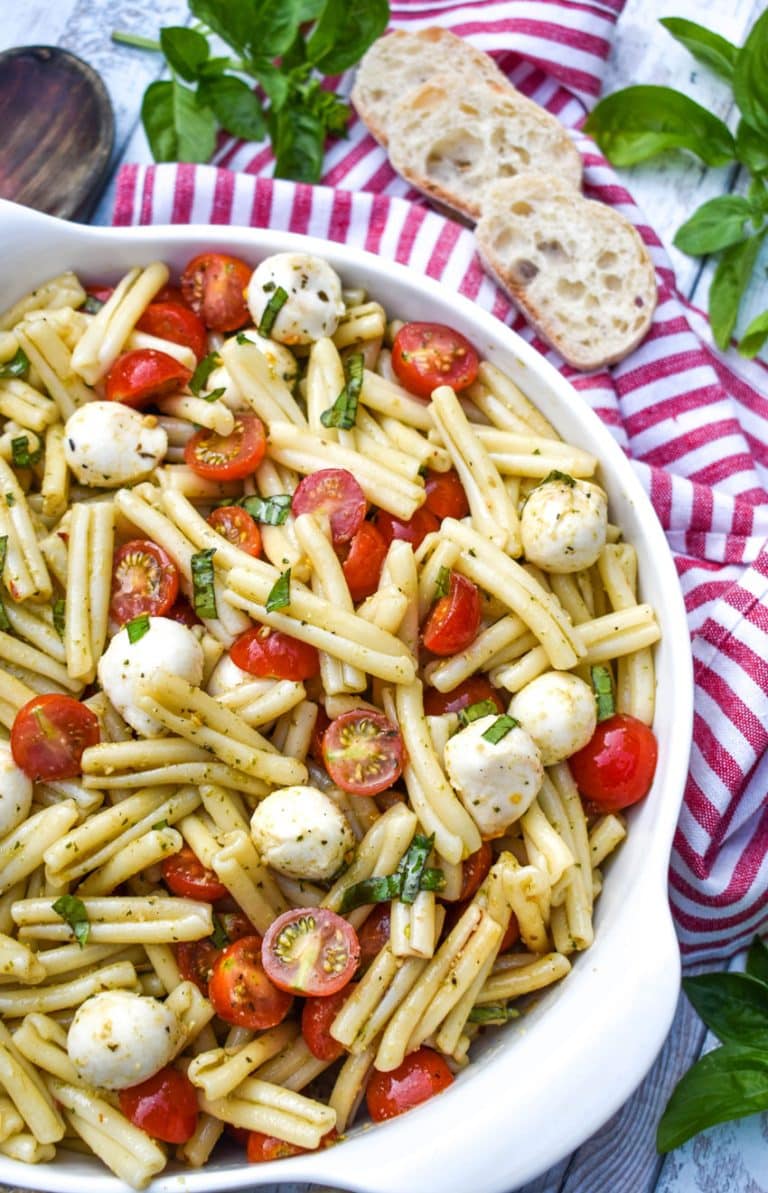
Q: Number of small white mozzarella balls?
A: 11